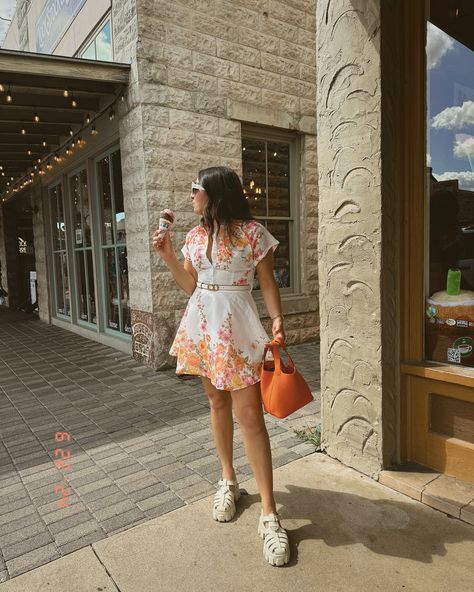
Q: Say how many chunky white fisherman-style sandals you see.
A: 2